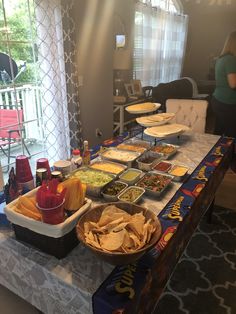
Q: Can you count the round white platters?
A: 3